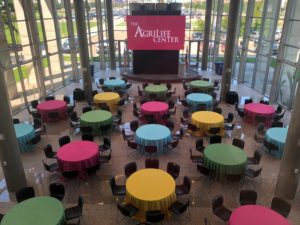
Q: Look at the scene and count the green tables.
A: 5